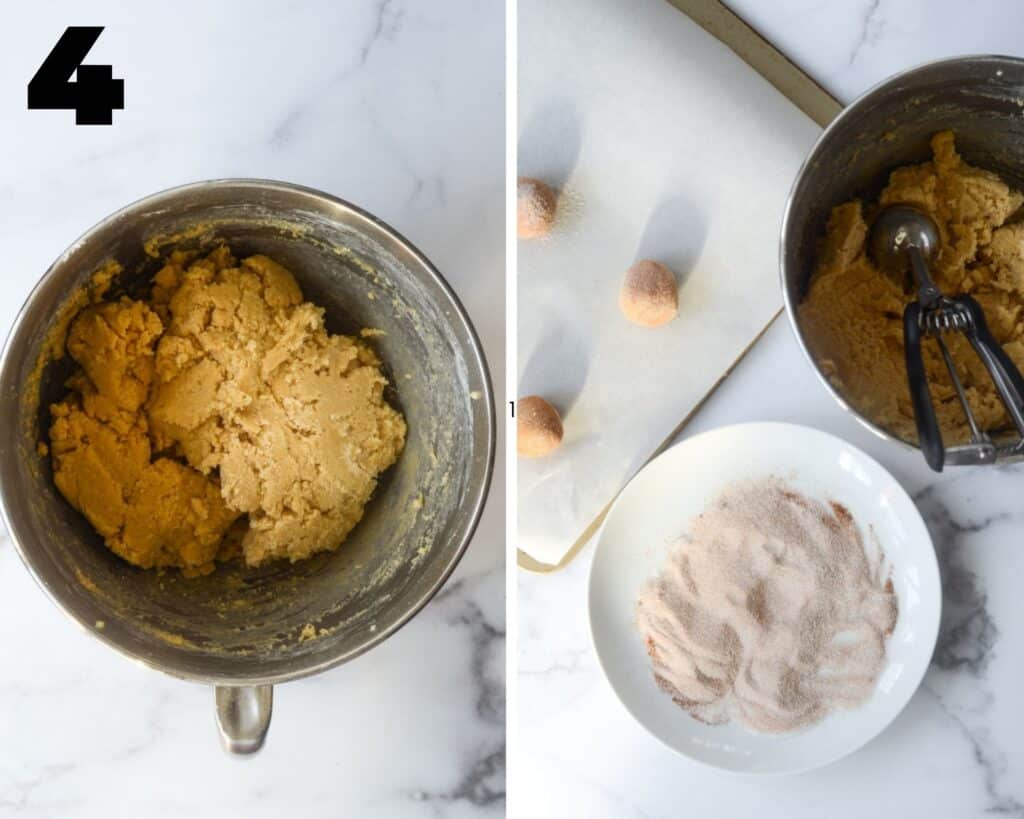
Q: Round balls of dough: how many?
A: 3